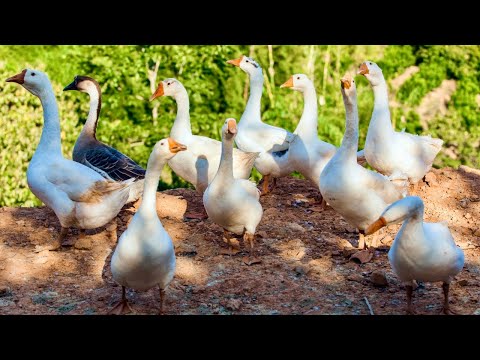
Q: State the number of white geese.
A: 9